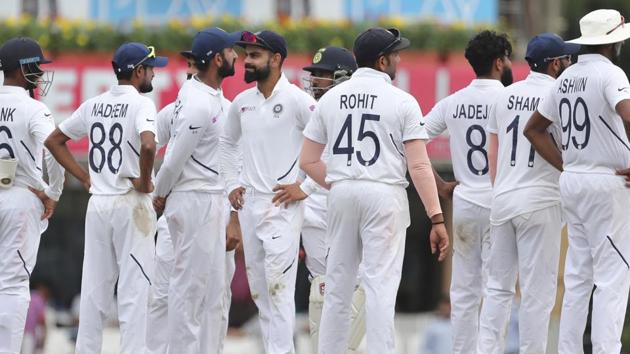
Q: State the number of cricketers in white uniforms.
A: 10